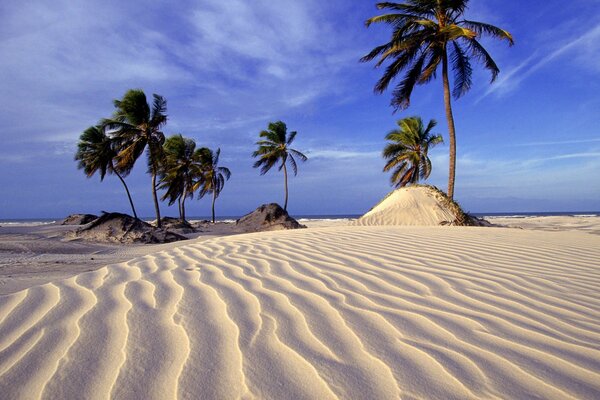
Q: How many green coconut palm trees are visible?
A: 7